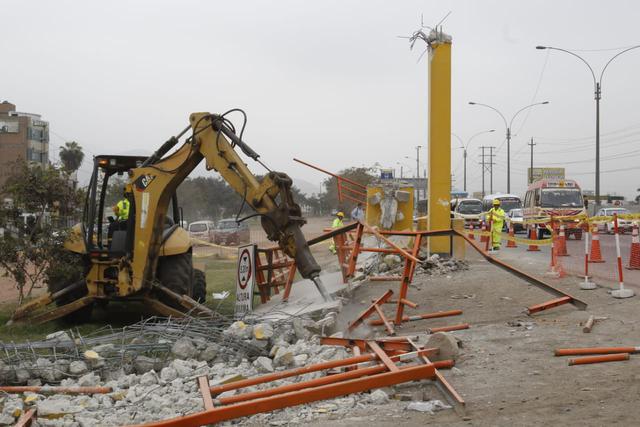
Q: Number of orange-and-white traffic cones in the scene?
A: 7